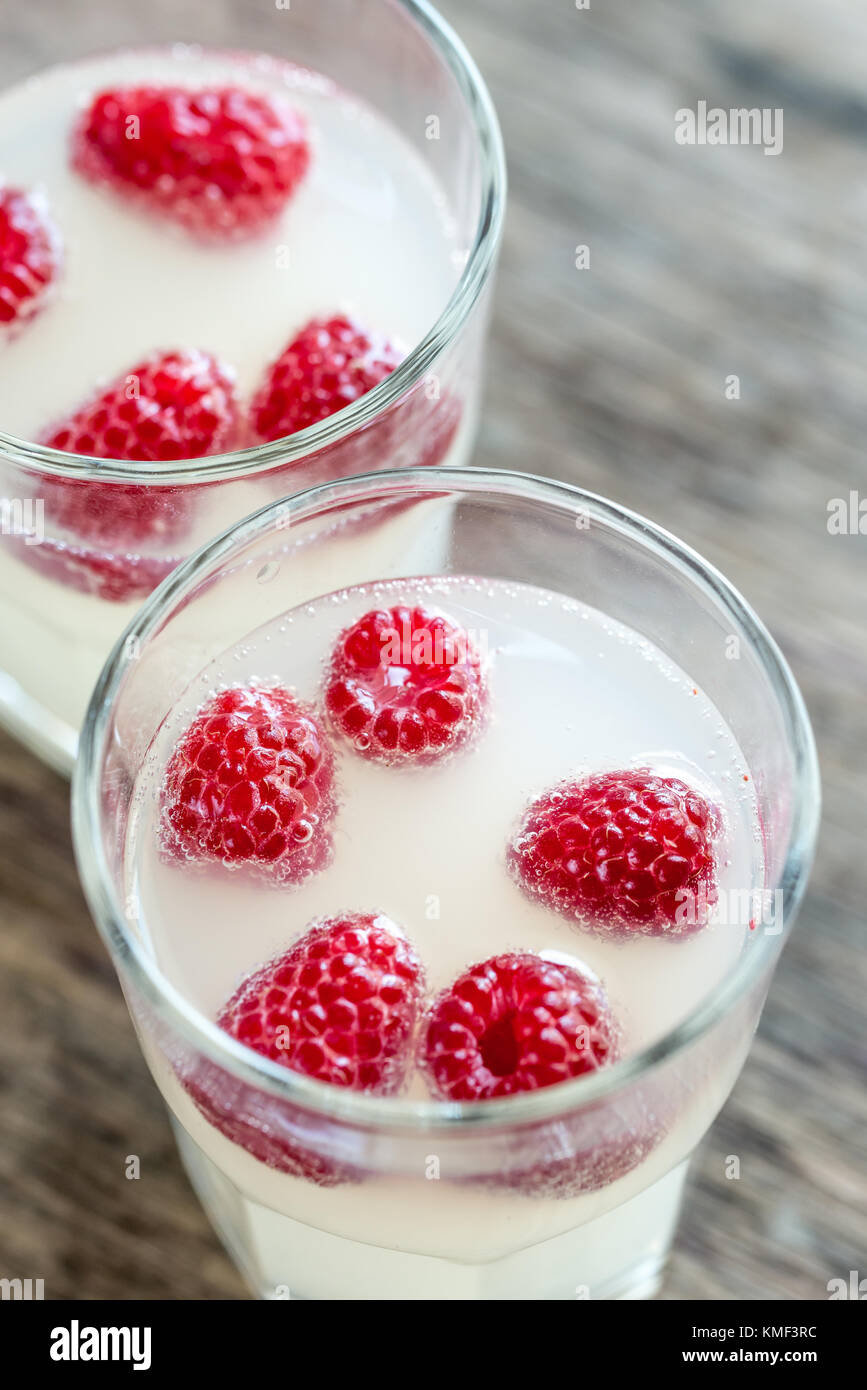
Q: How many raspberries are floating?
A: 9